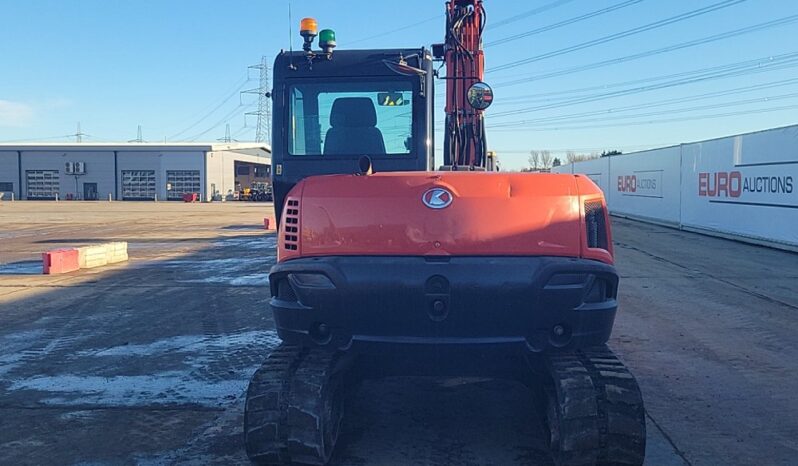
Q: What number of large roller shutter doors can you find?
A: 3